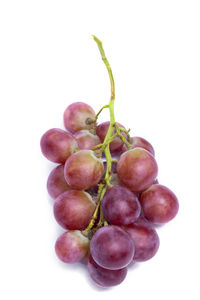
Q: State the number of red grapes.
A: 15